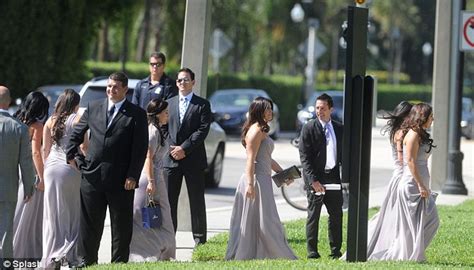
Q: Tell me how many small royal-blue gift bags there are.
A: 1